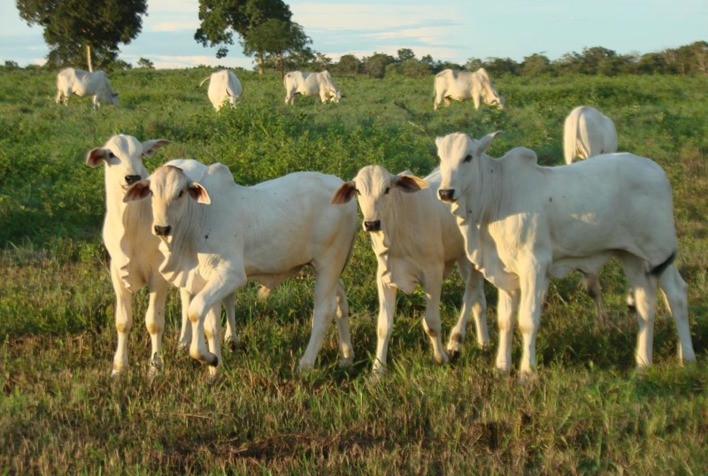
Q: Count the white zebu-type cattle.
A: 9